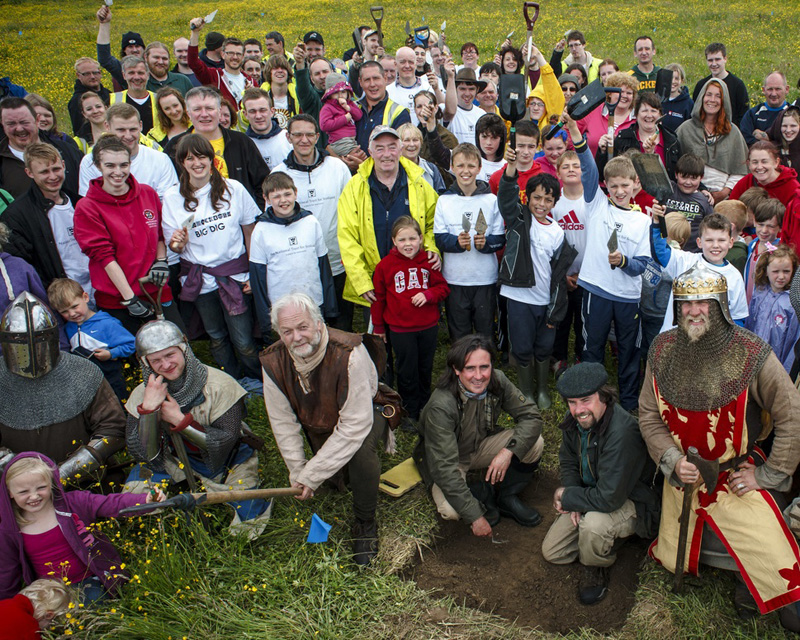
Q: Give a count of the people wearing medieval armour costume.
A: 3